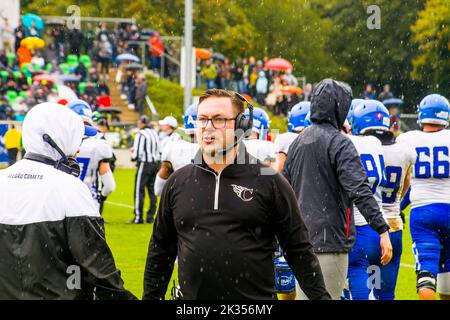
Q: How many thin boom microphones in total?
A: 2